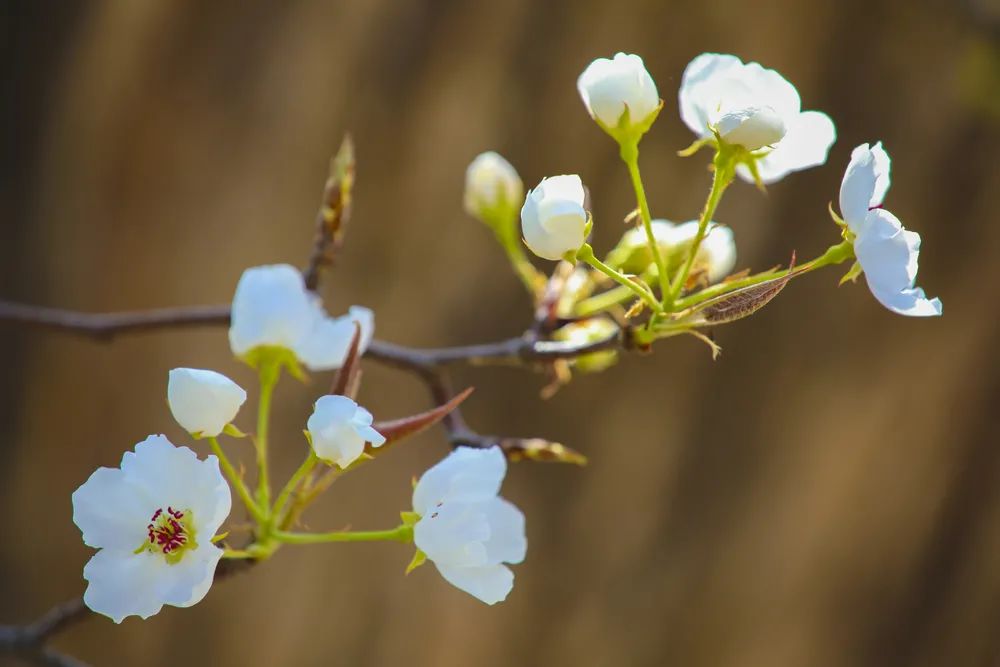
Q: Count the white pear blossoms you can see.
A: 11